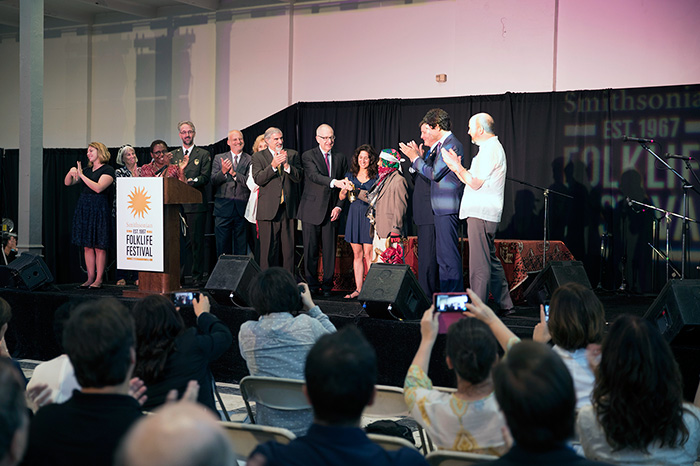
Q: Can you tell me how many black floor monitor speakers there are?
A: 5